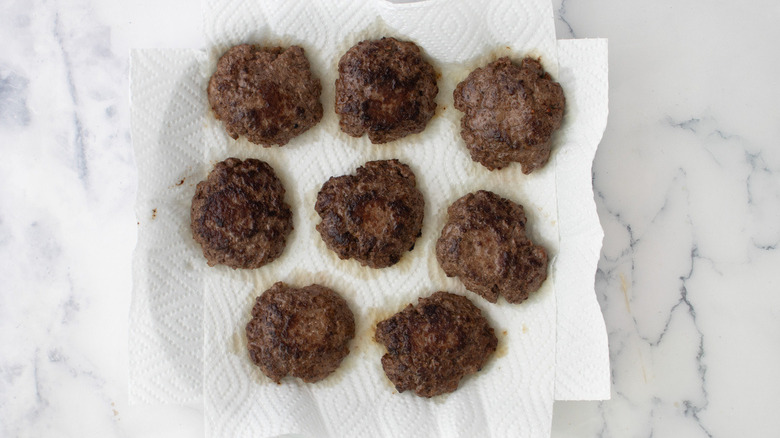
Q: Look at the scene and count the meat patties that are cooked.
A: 8